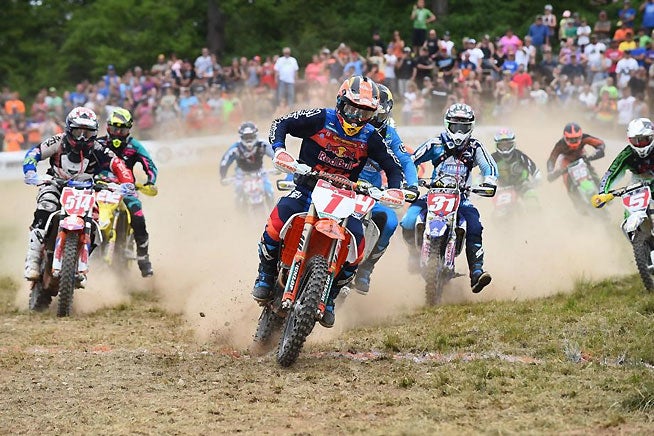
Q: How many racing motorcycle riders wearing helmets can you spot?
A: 9